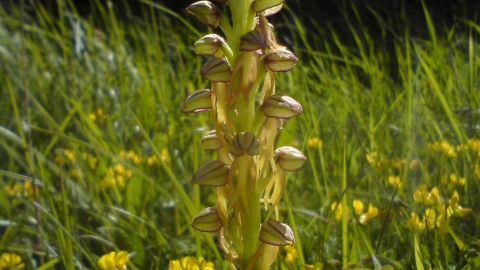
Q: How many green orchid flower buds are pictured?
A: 14